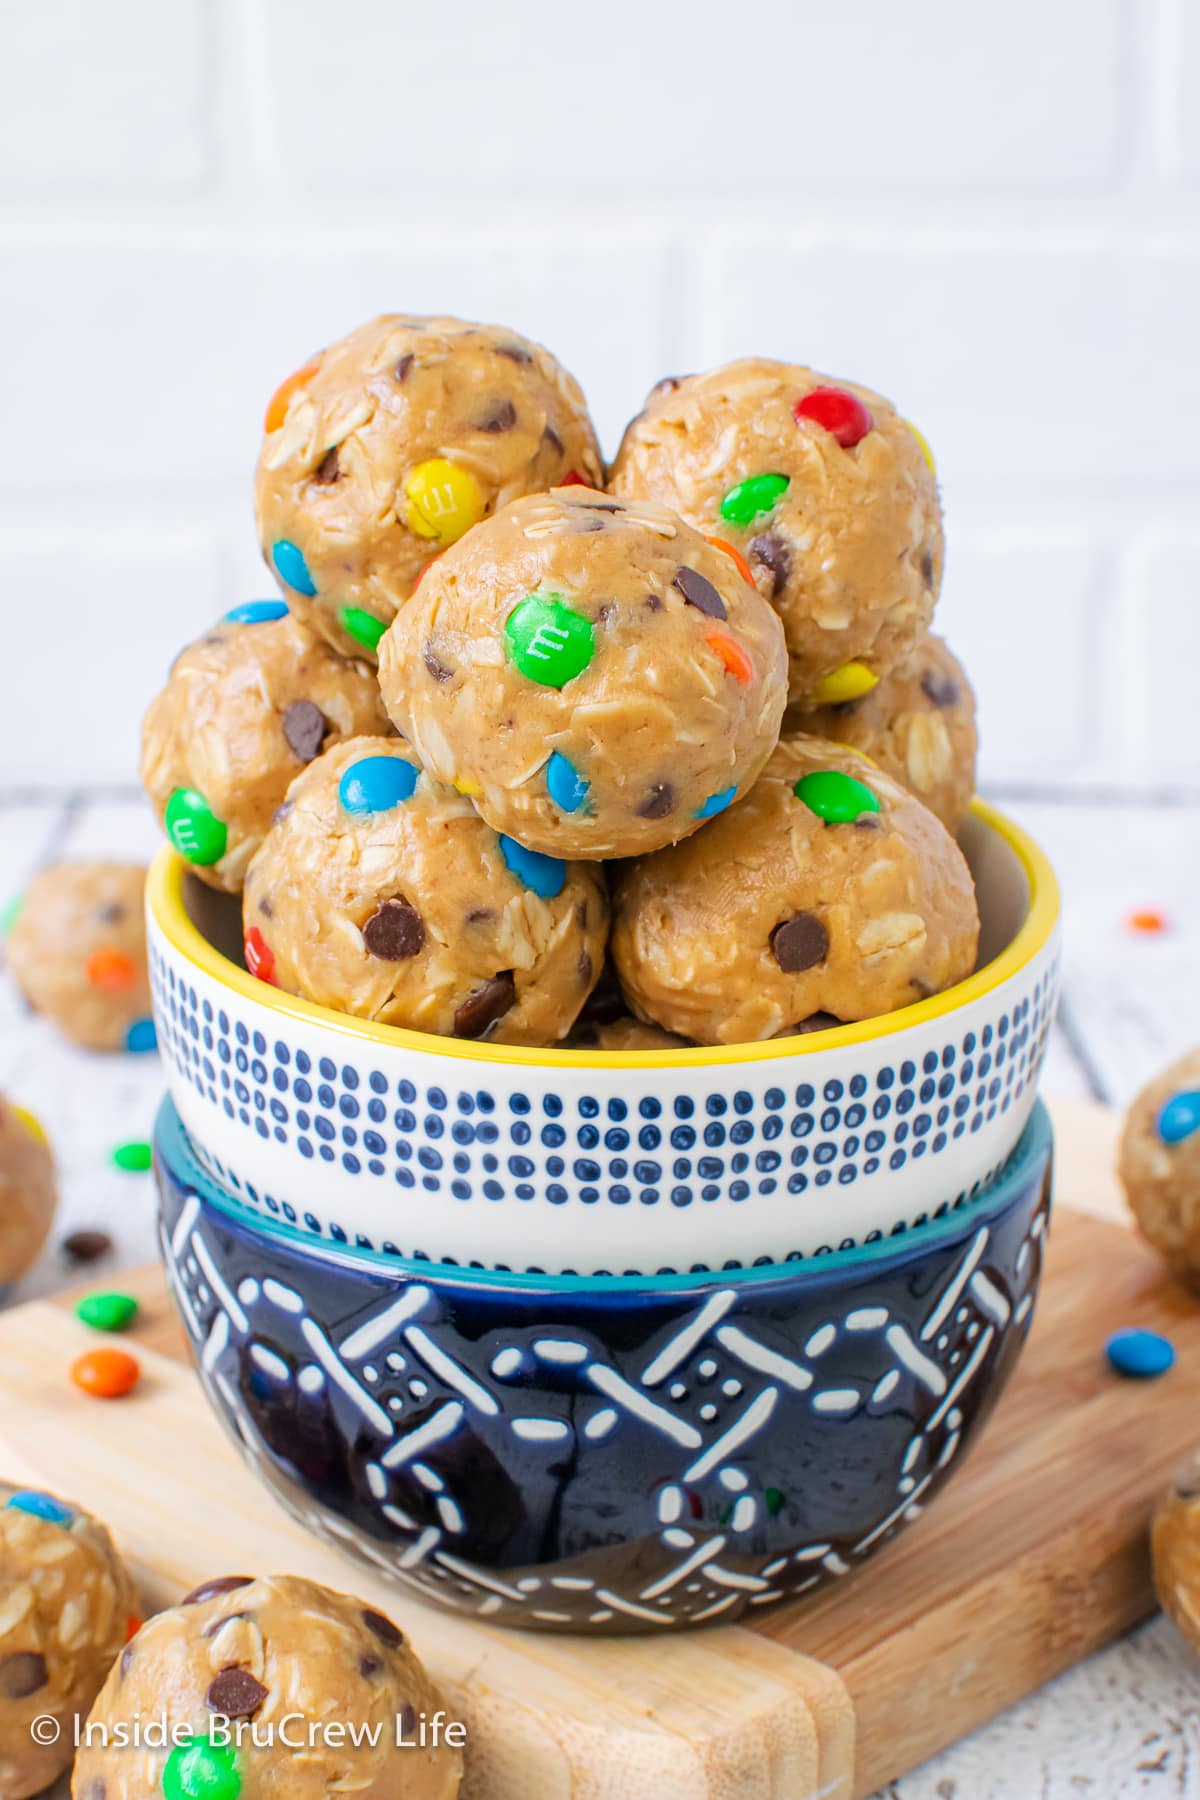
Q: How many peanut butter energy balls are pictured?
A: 13